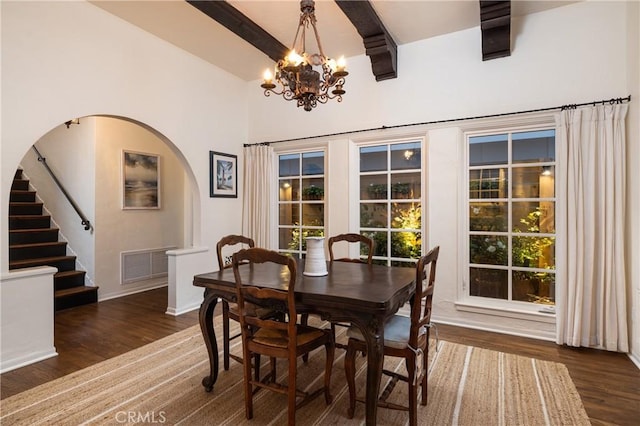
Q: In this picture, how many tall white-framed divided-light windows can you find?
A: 3